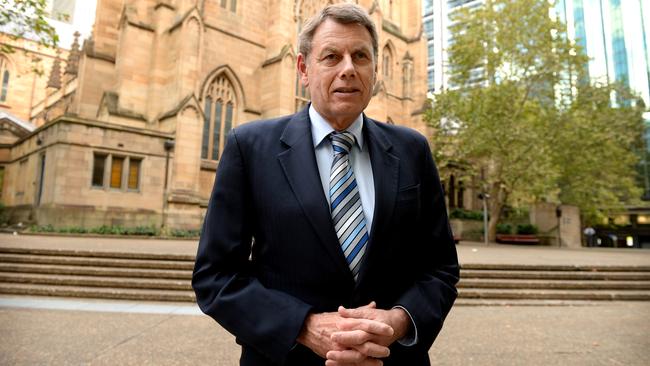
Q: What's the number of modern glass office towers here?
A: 2